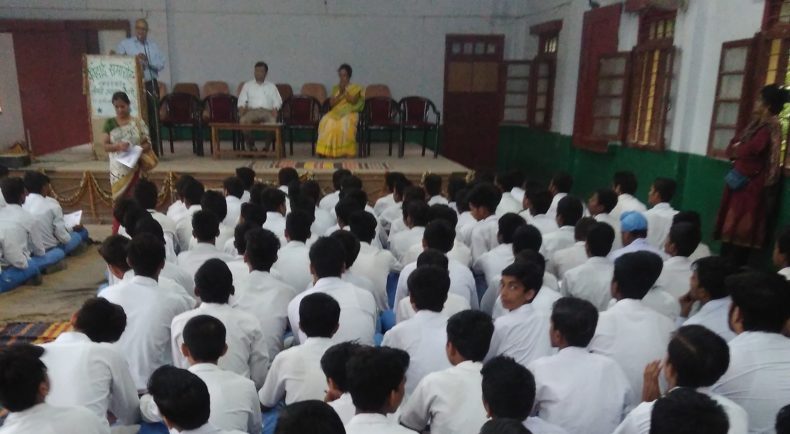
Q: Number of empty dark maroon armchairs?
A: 5